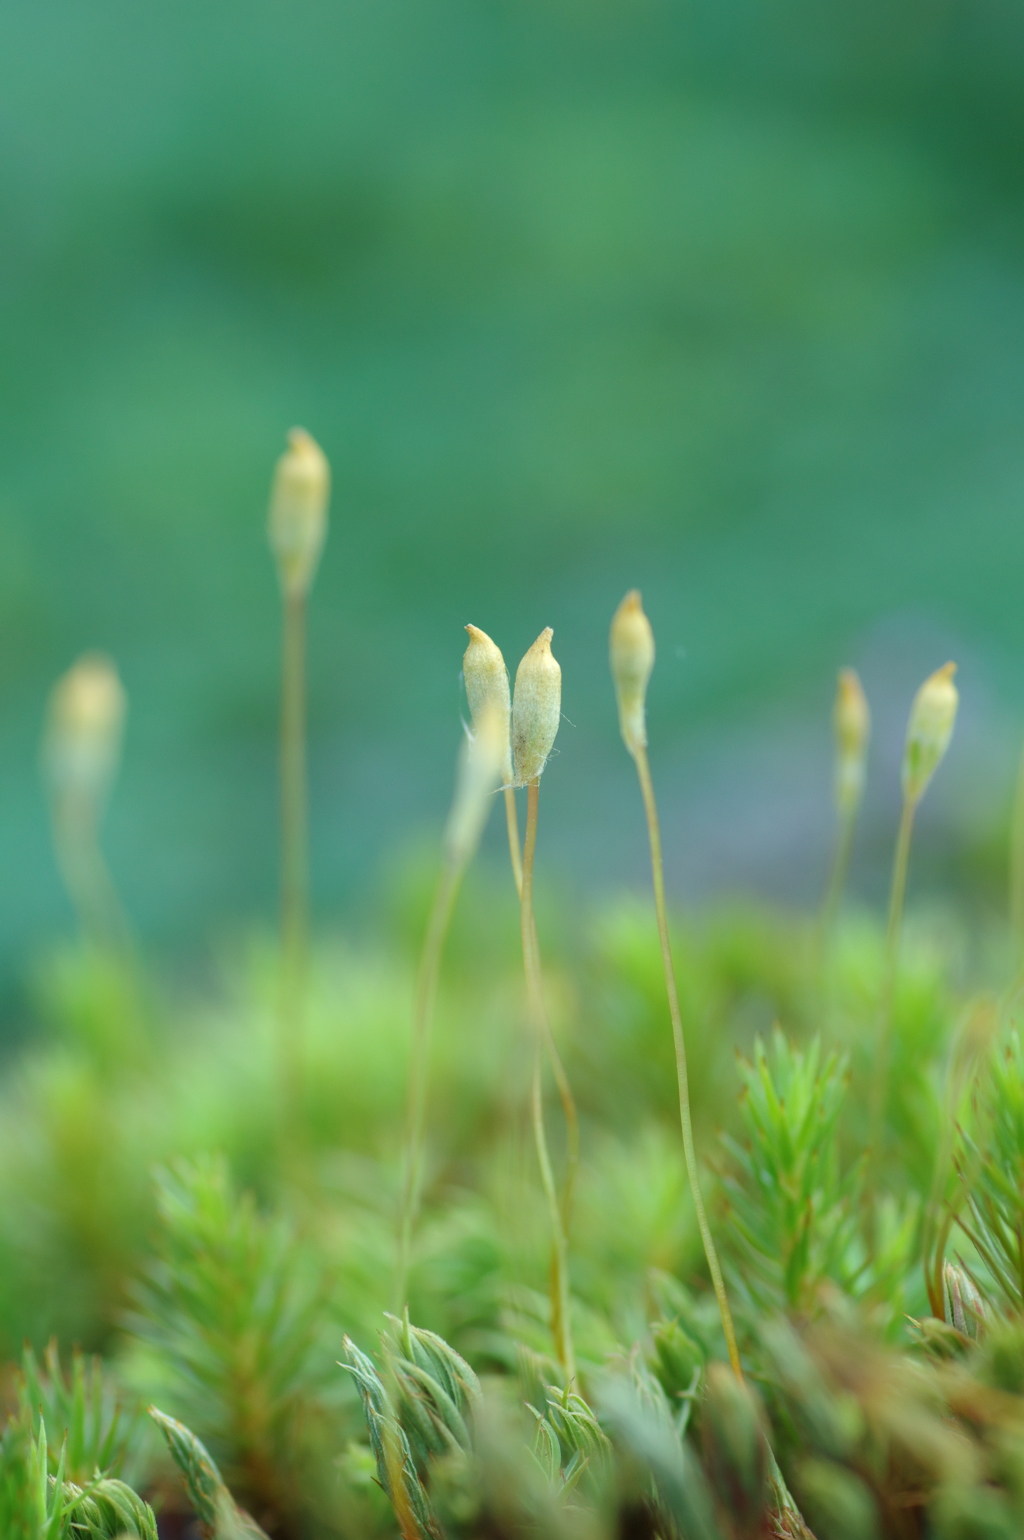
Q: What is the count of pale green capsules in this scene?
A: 8